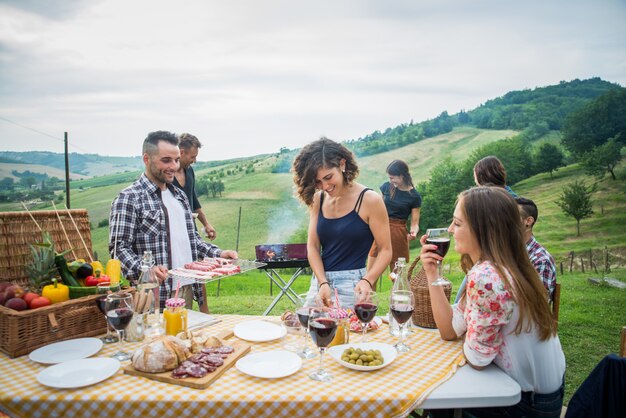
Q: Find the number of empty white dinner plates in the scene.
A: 4